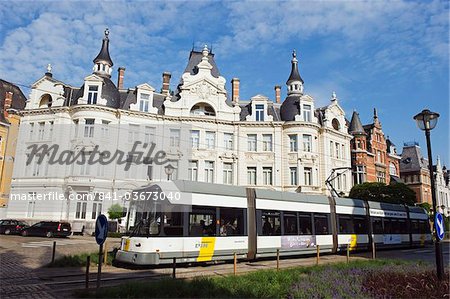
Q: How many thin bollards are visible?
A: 9